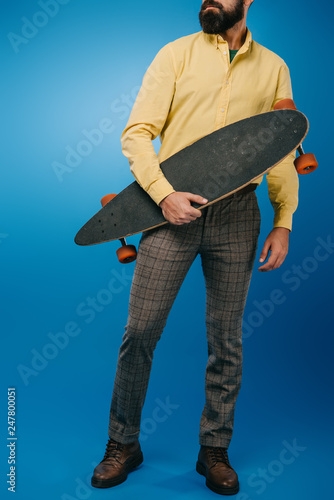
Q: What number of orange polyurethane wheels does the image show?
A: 4